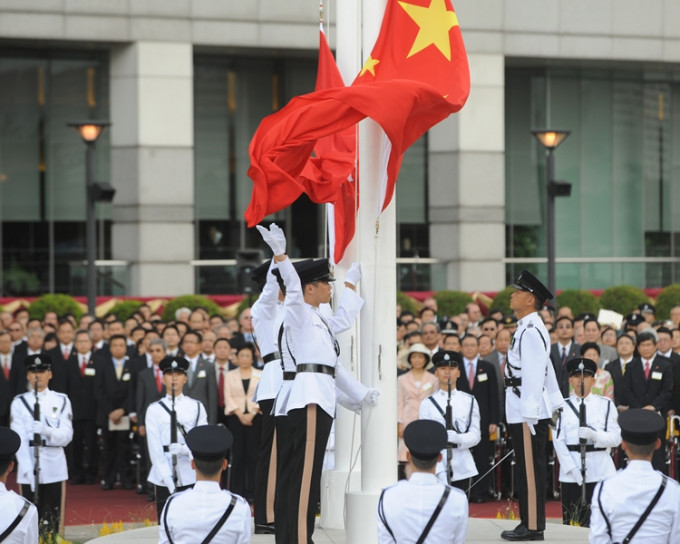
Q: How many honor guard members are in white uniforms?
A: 12